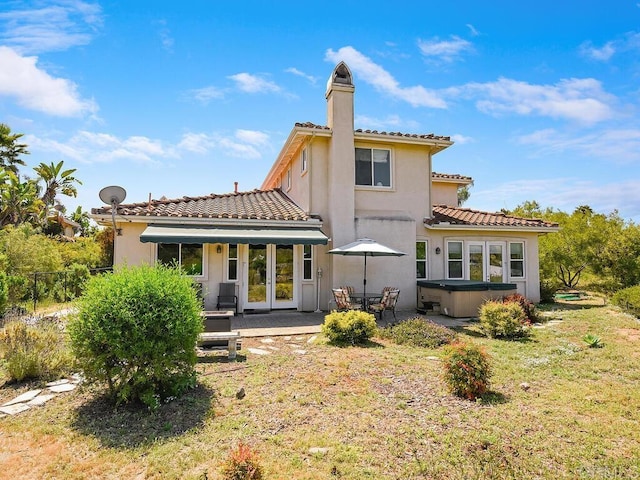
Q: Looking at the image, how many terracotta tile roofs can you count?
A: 4